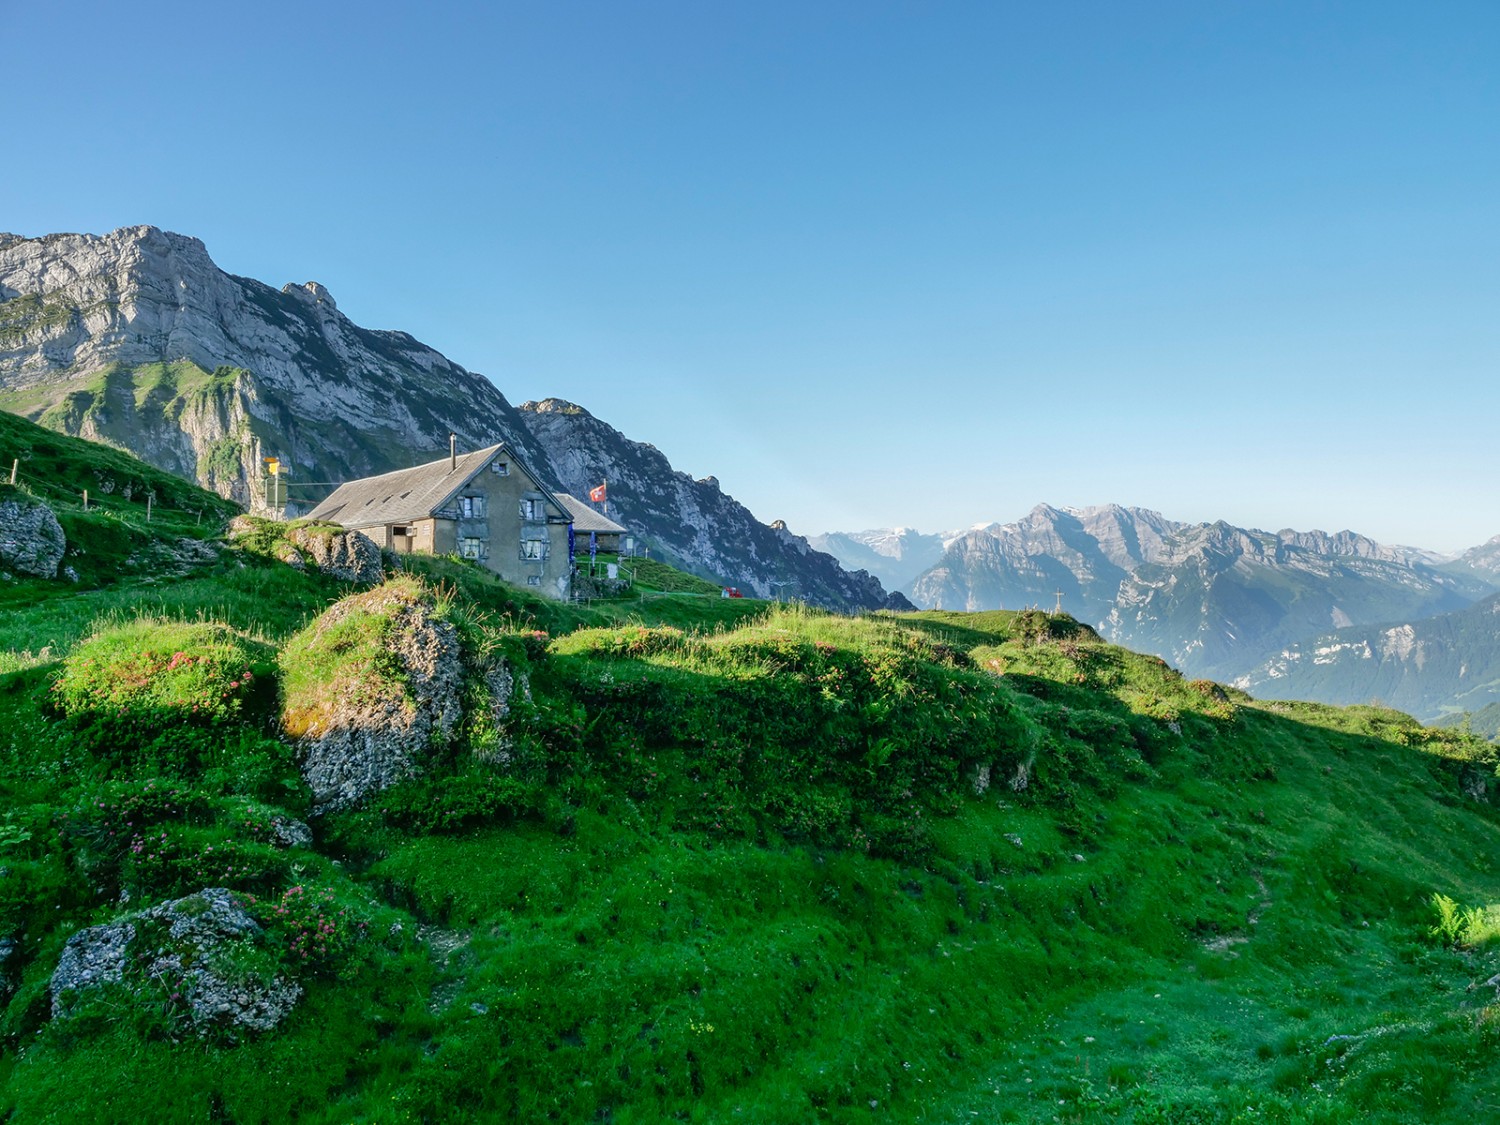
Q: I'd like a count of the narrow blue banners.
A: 2